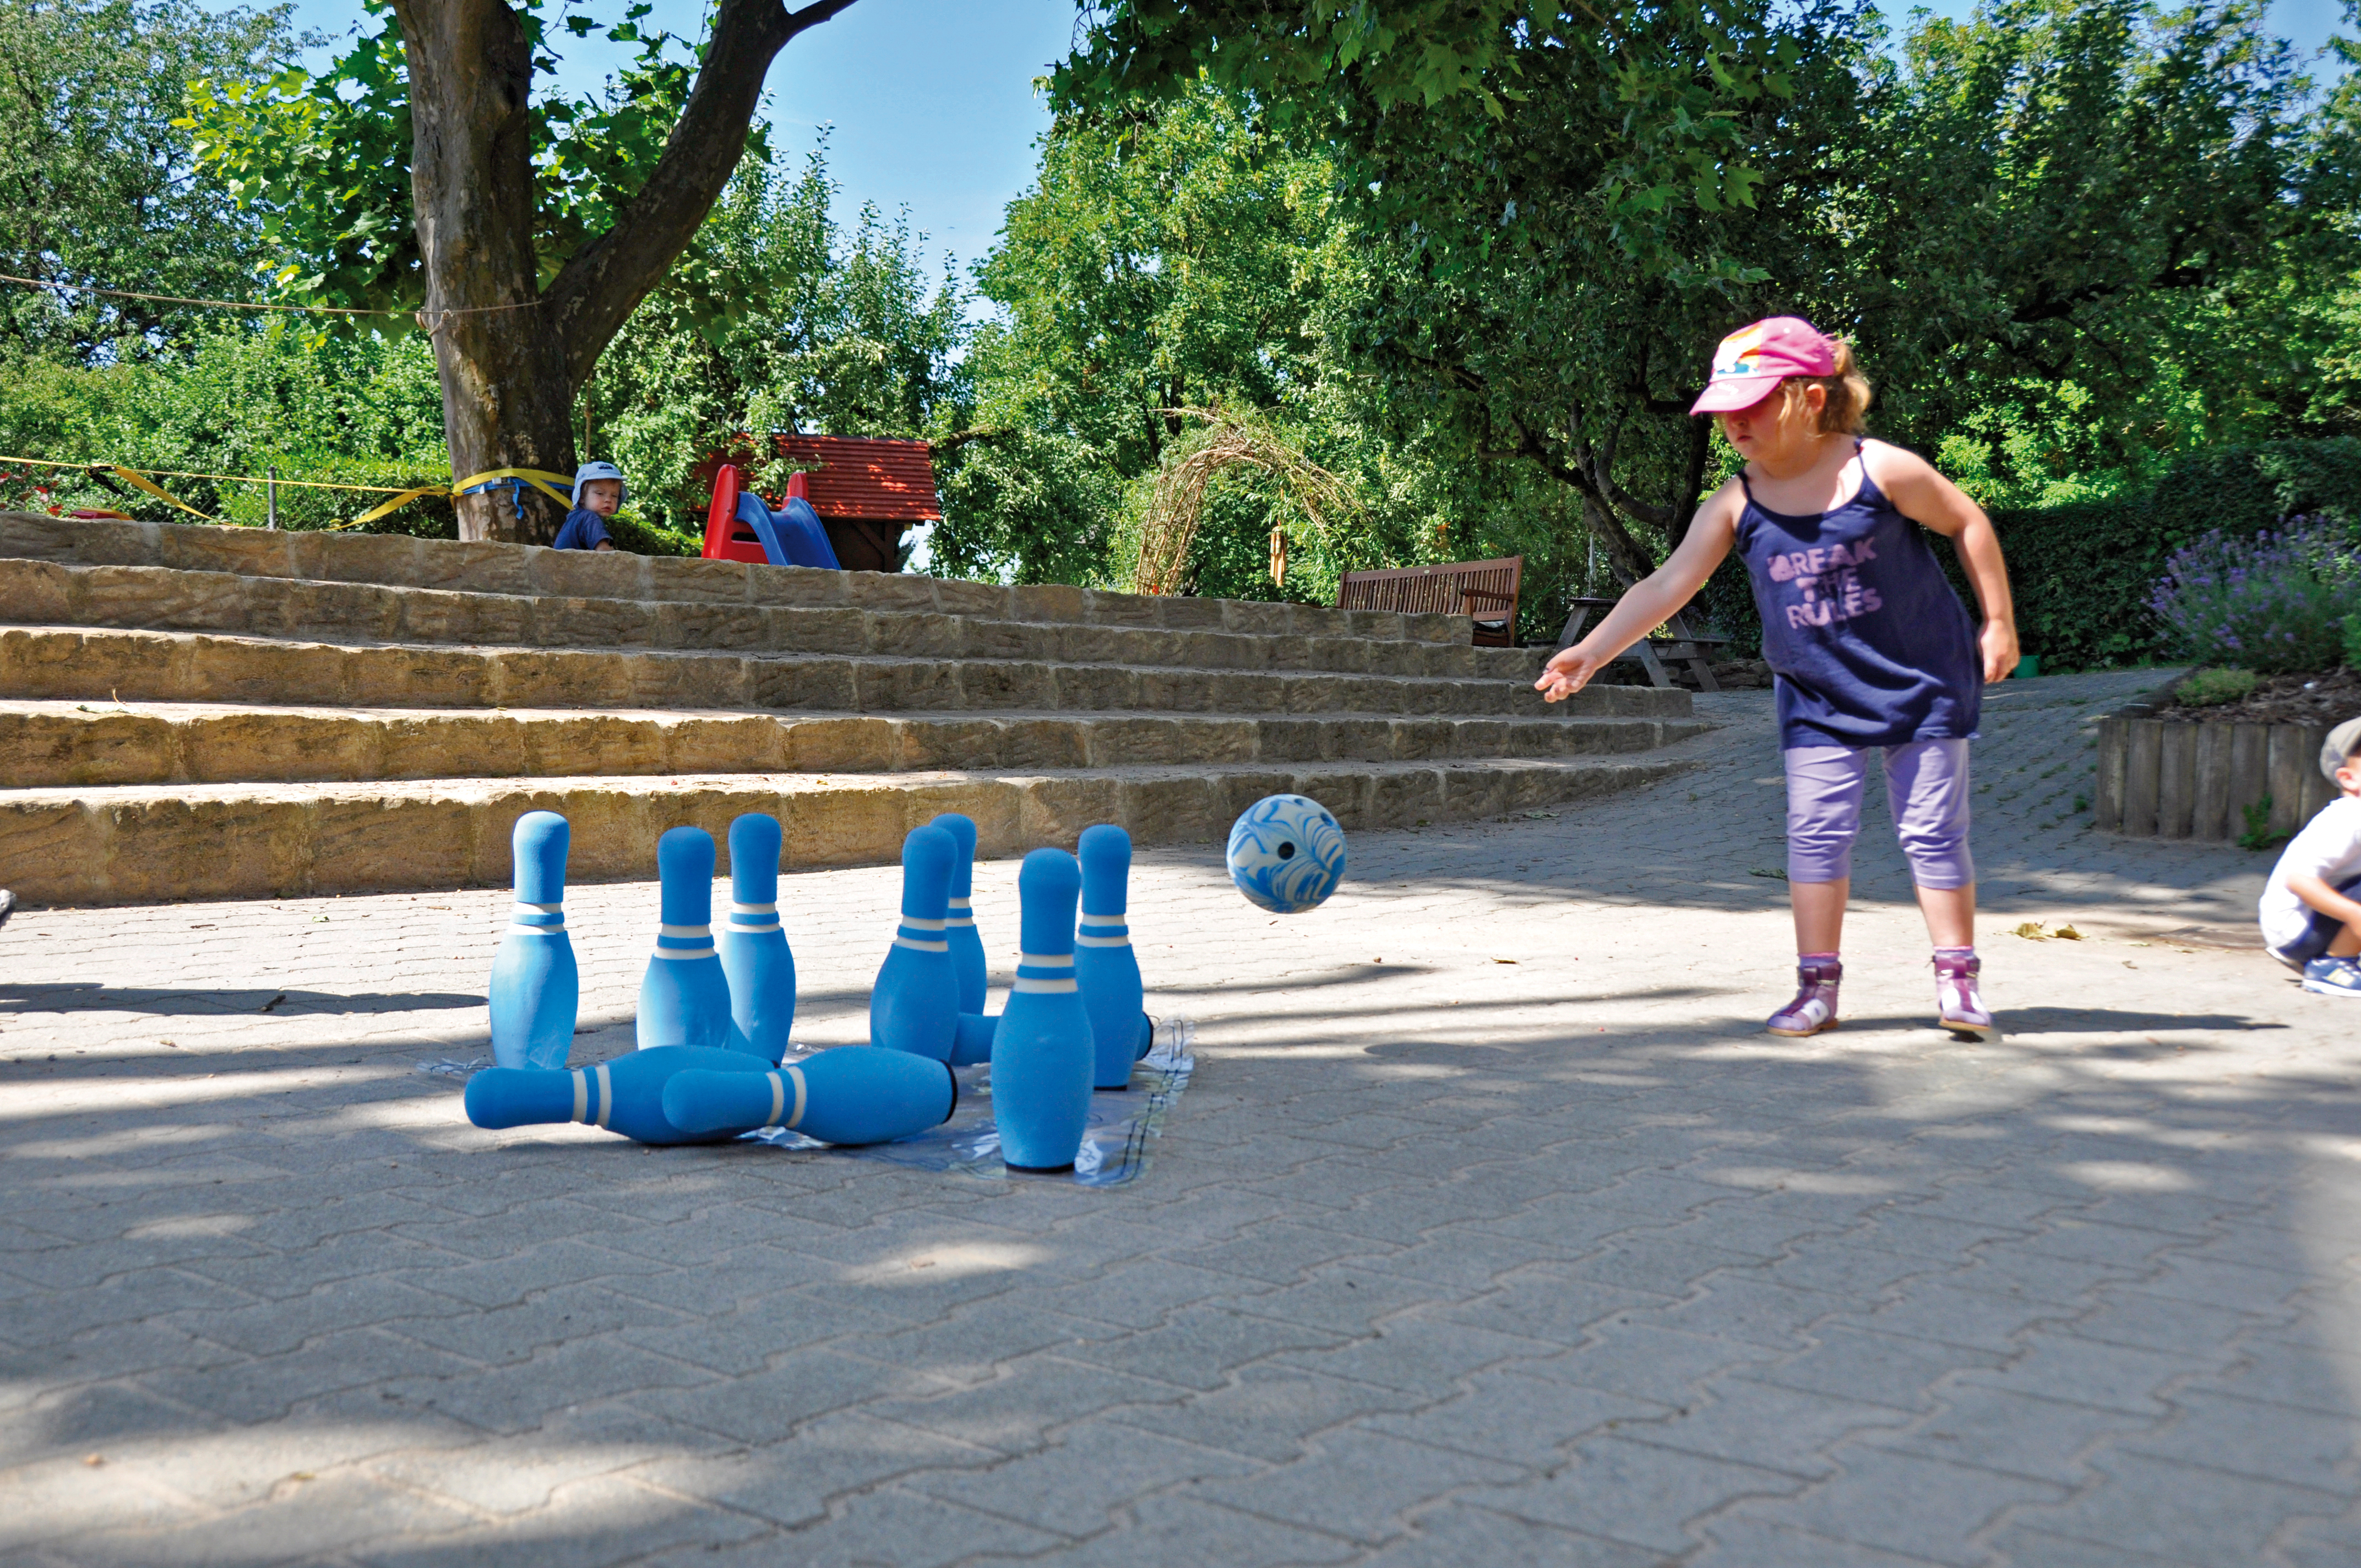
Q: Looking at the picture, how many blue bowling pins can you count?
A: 10